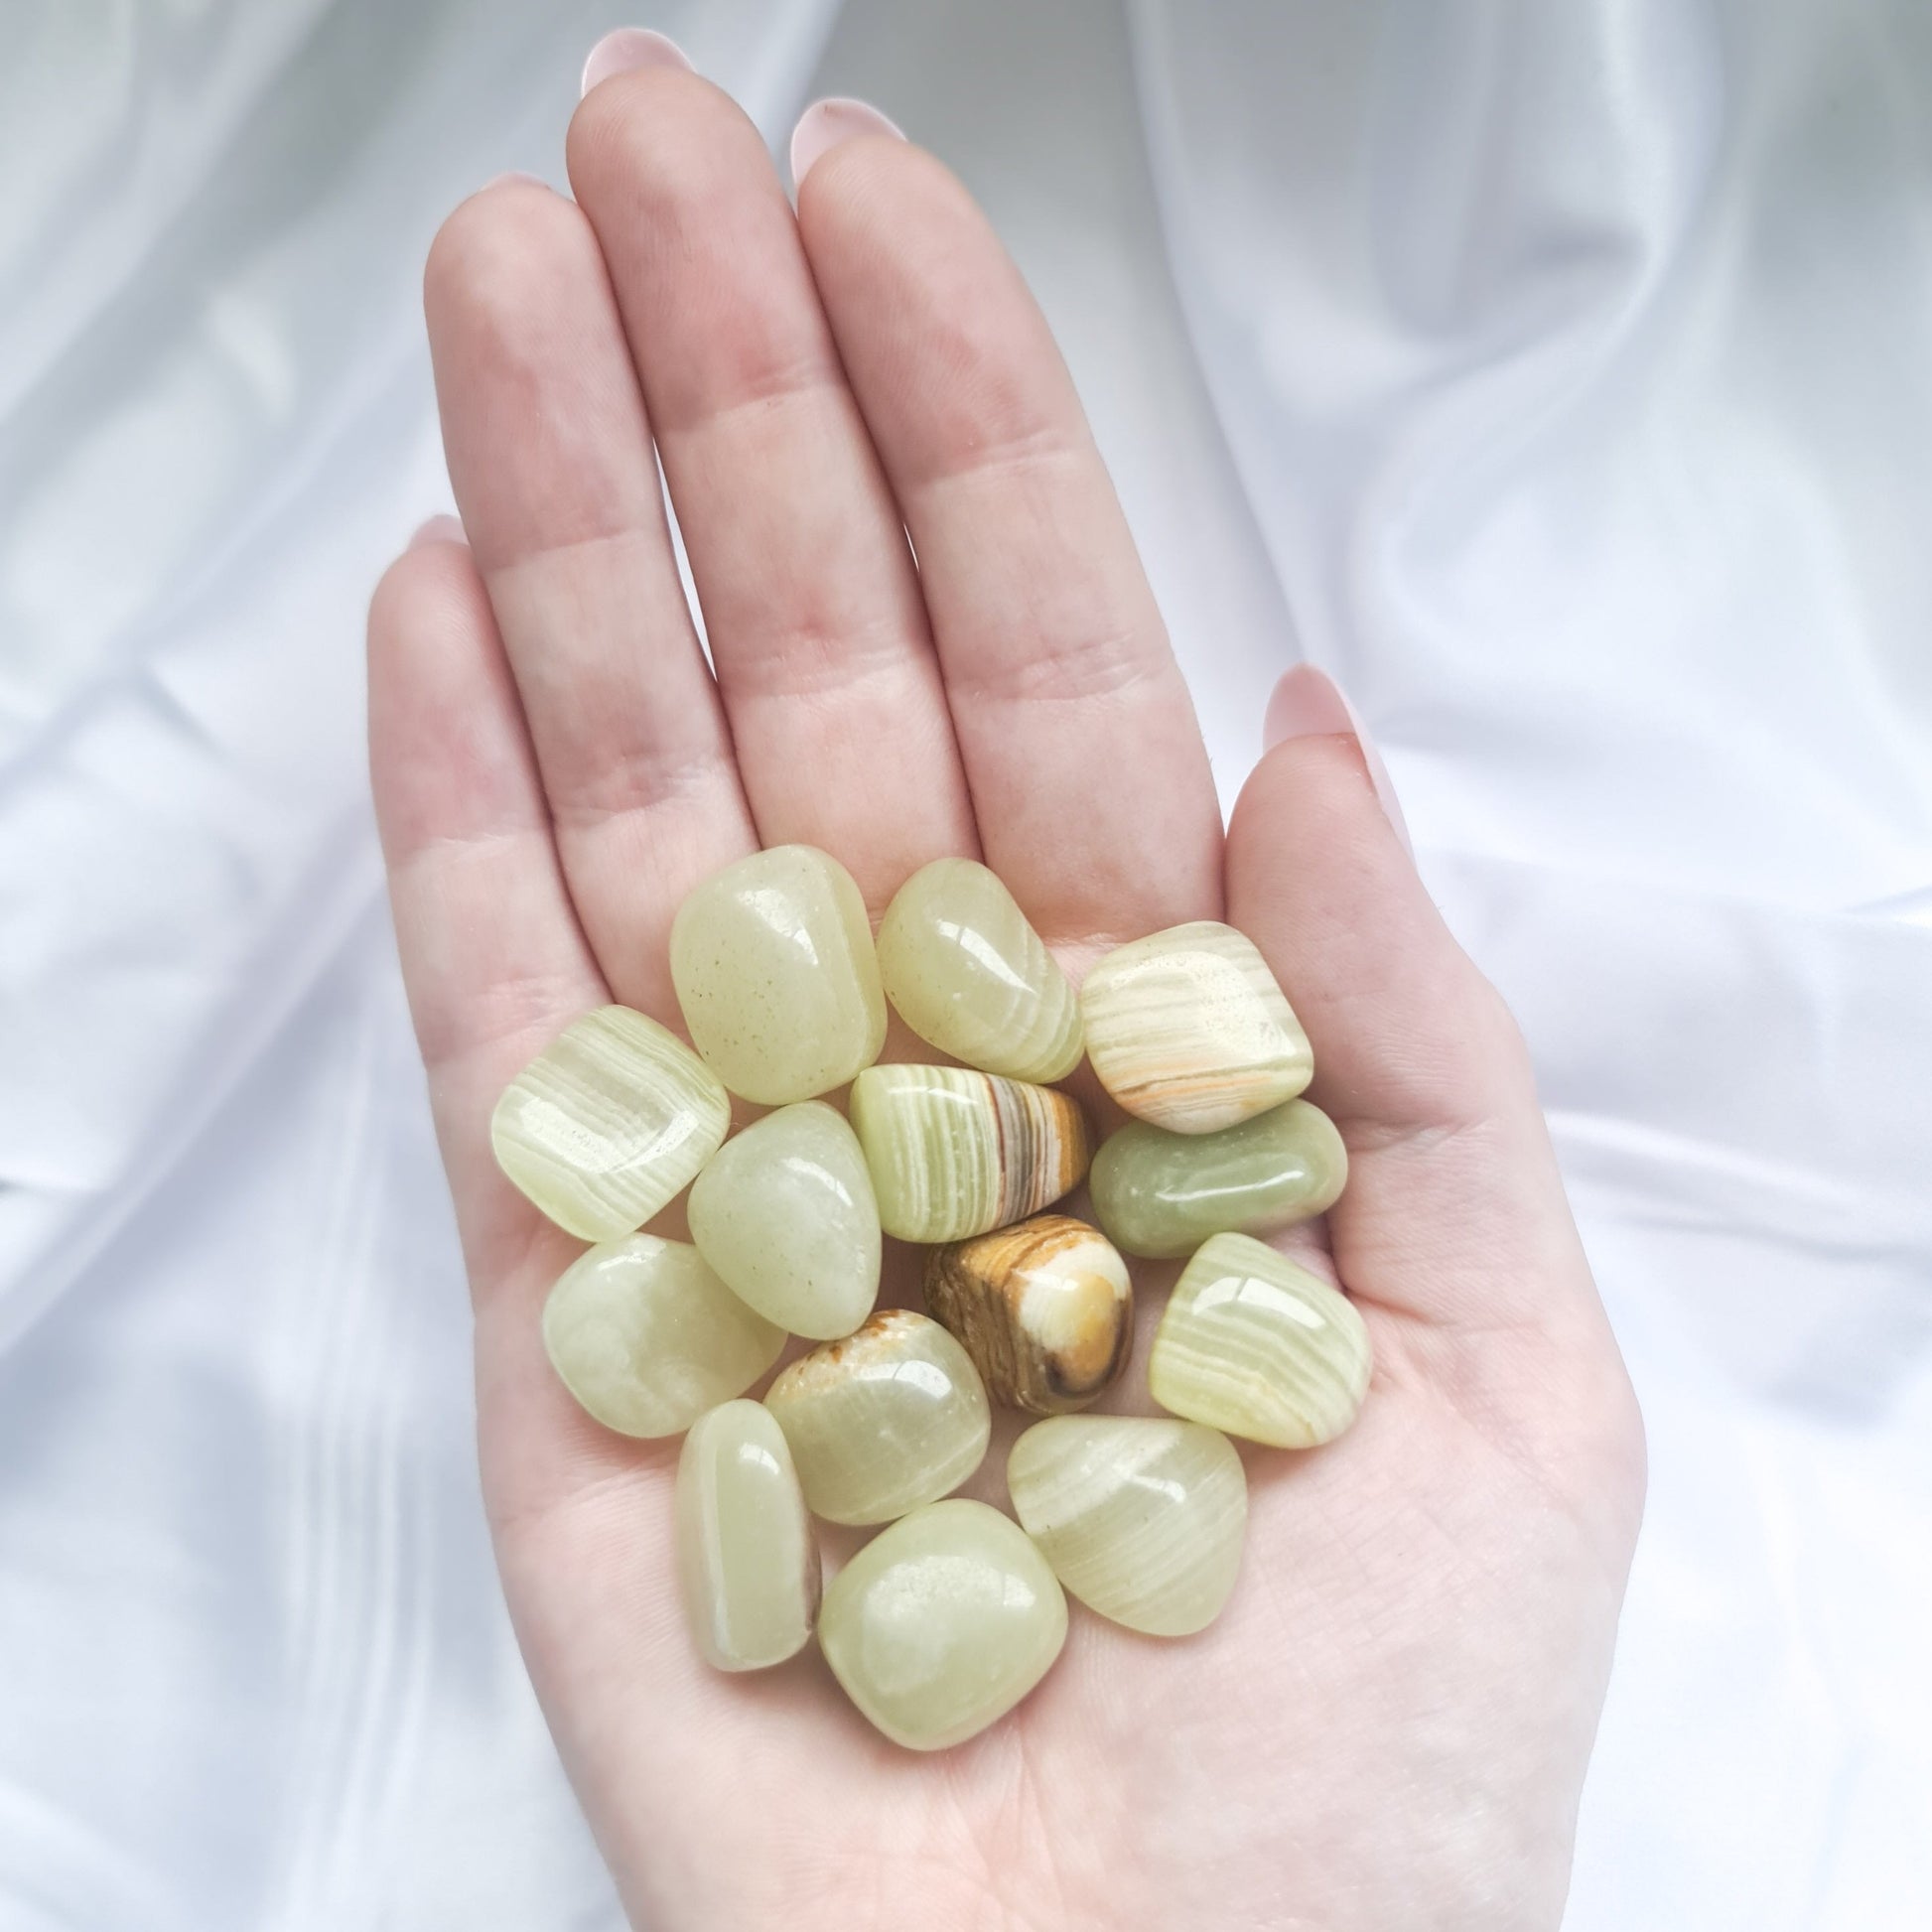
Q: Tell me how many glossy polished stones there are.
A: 14